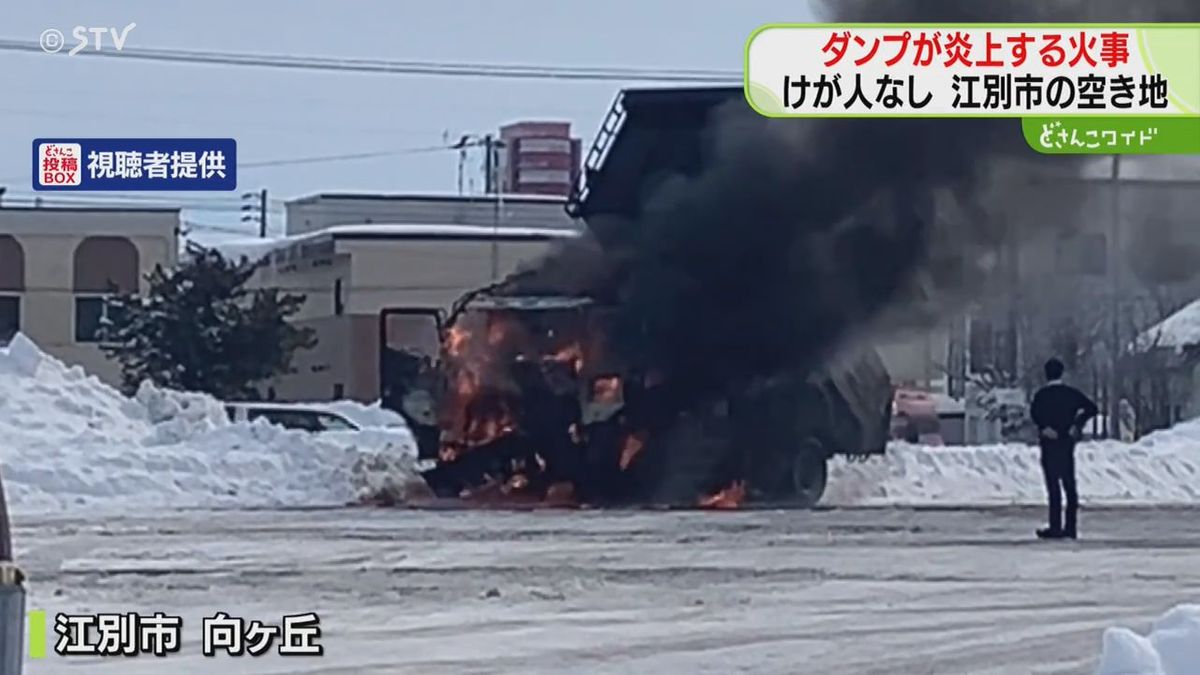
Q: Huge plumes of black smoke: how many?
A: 1